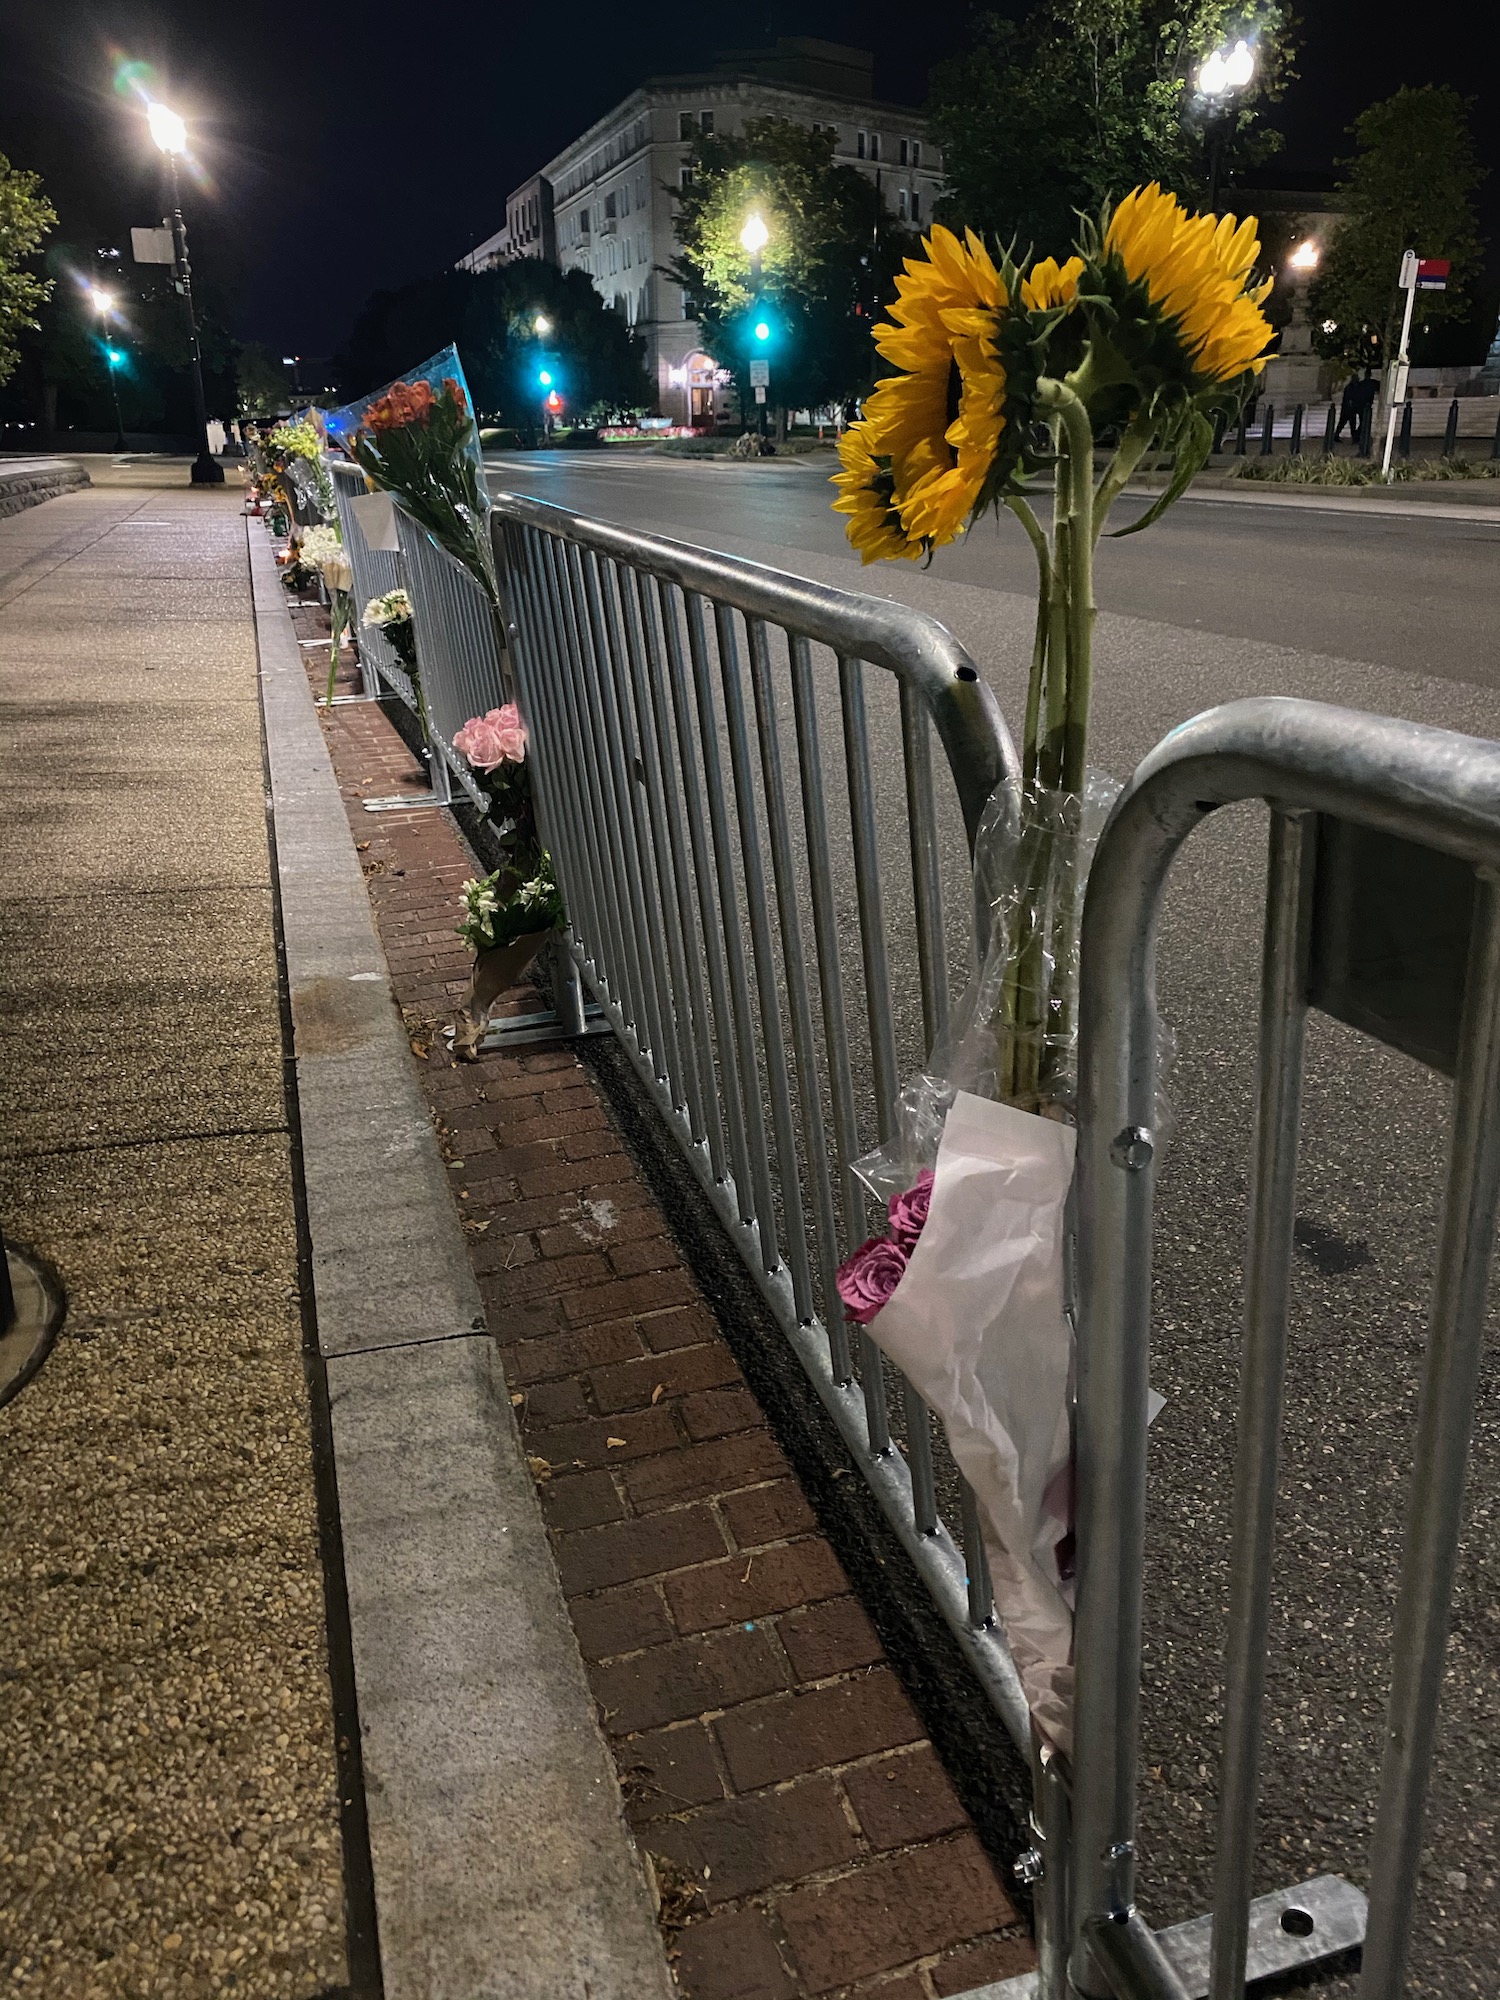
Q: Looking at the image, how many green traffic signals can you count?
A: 3